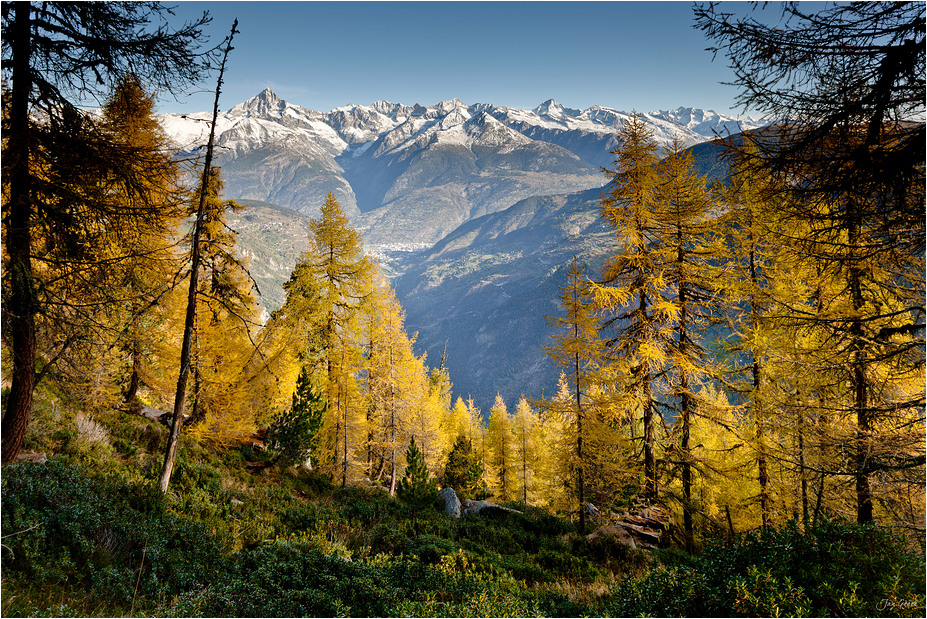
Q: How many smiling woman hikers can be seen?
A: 0